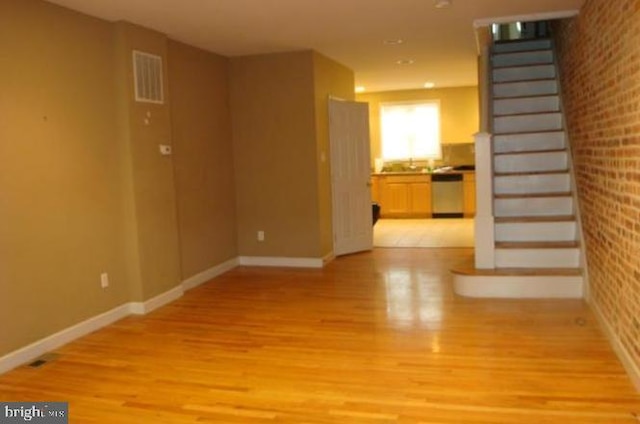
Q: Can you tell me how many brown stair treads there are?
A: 13